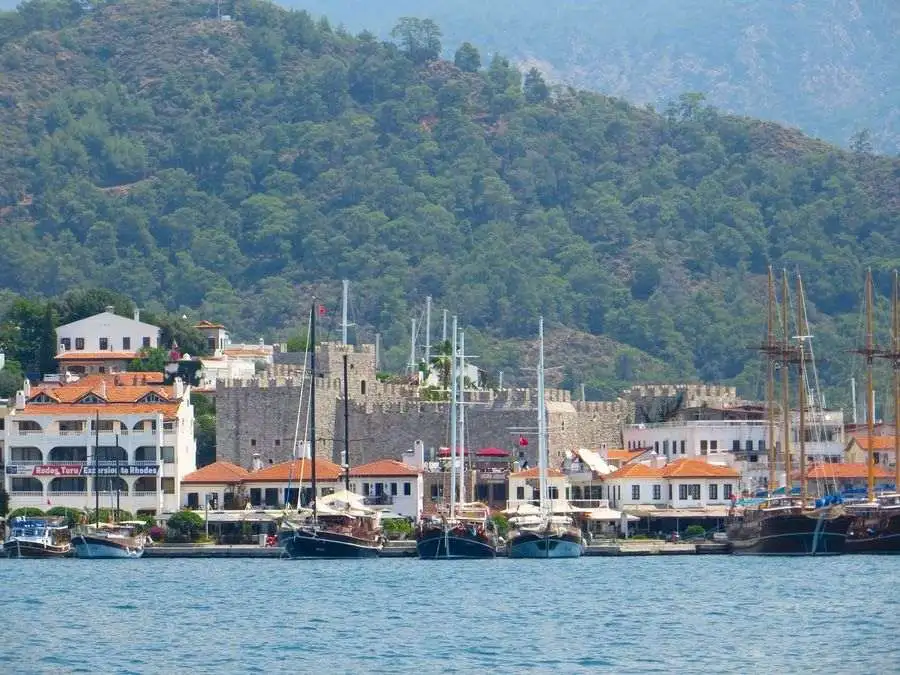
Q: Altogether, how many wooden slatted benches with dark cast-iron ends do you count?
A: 0